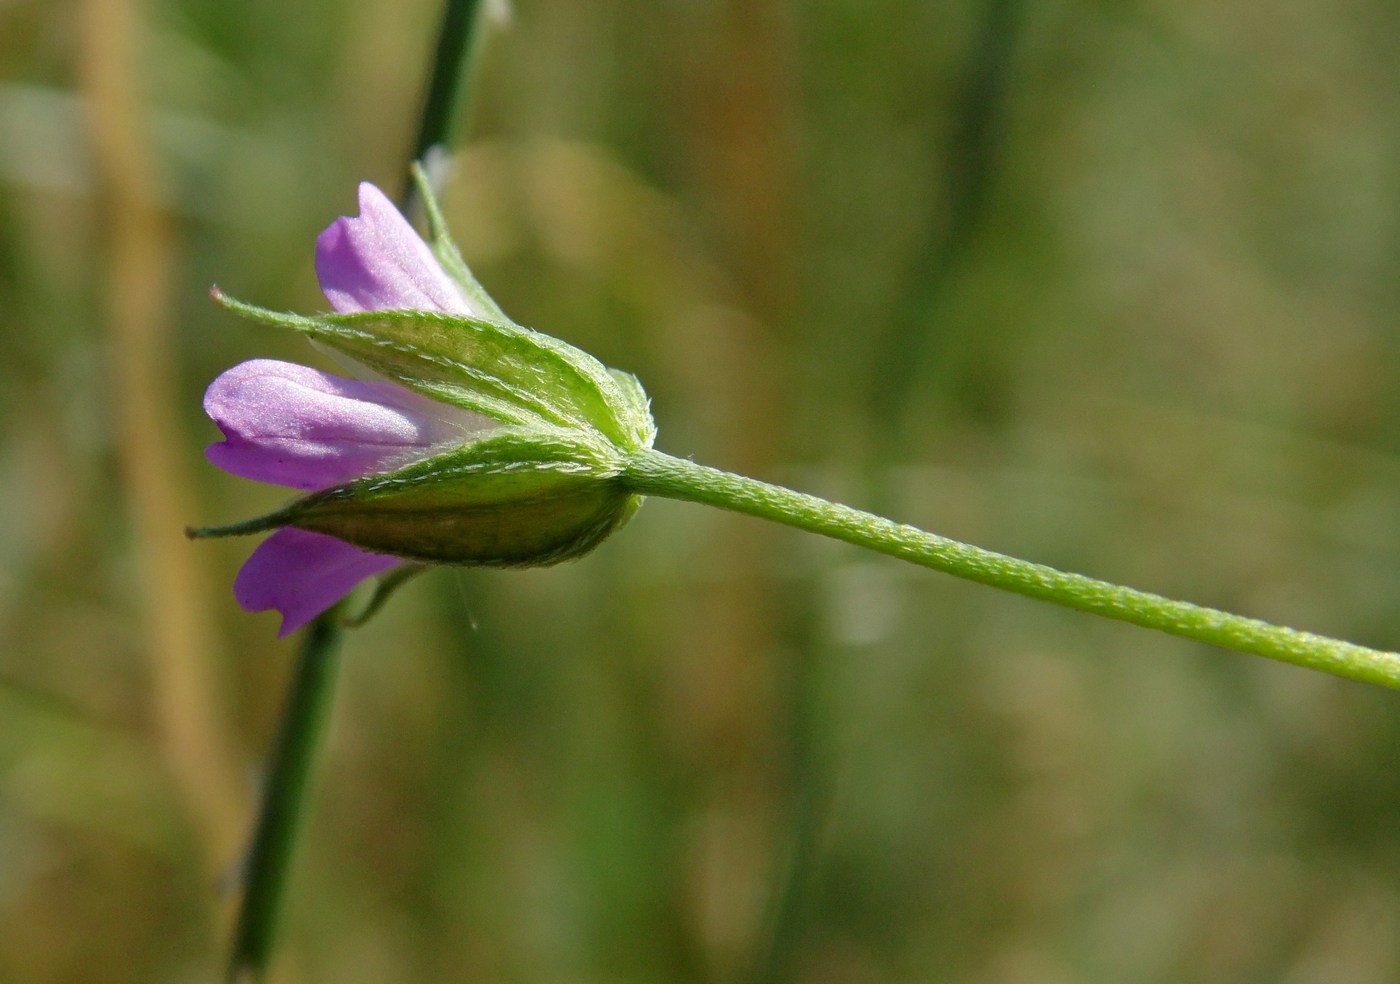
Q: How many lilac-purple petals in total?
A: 3